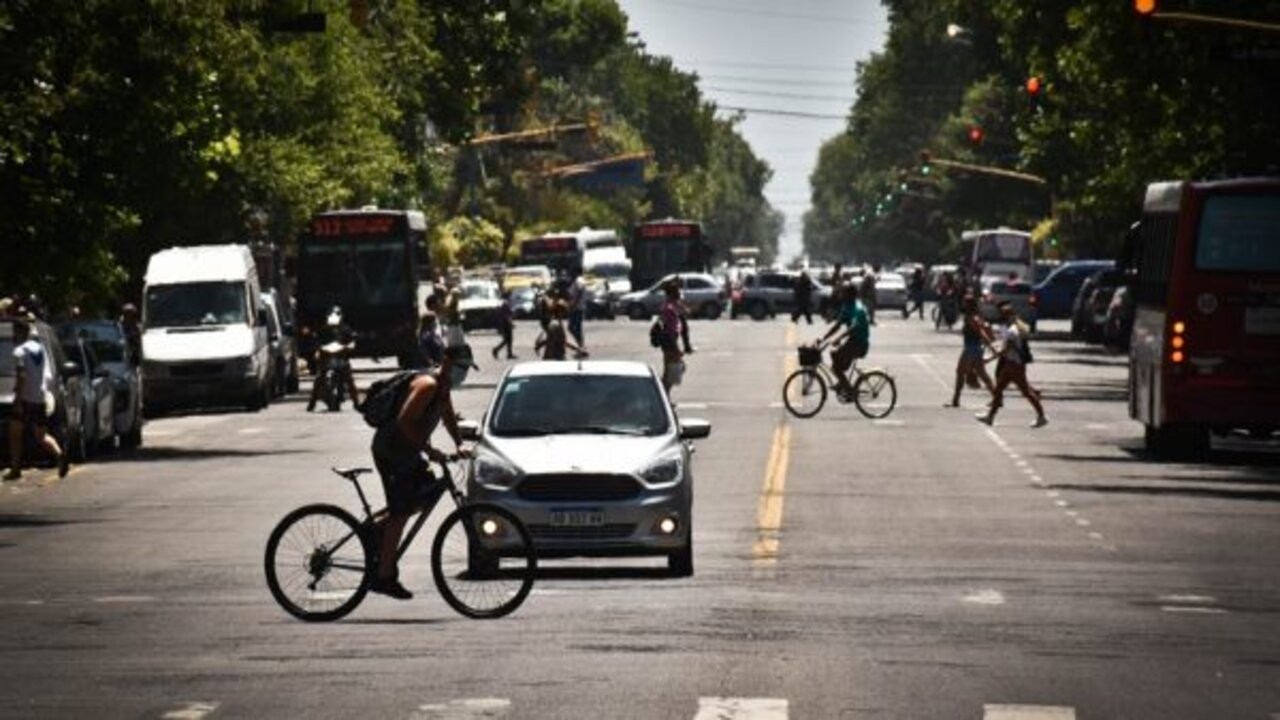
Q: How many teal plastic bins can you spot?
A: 0